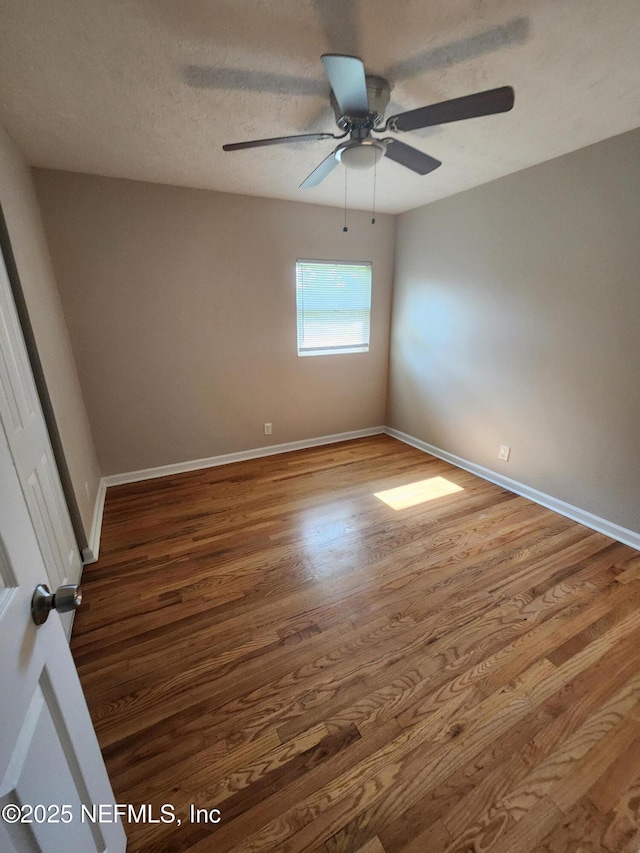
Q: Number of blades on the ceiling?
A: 5